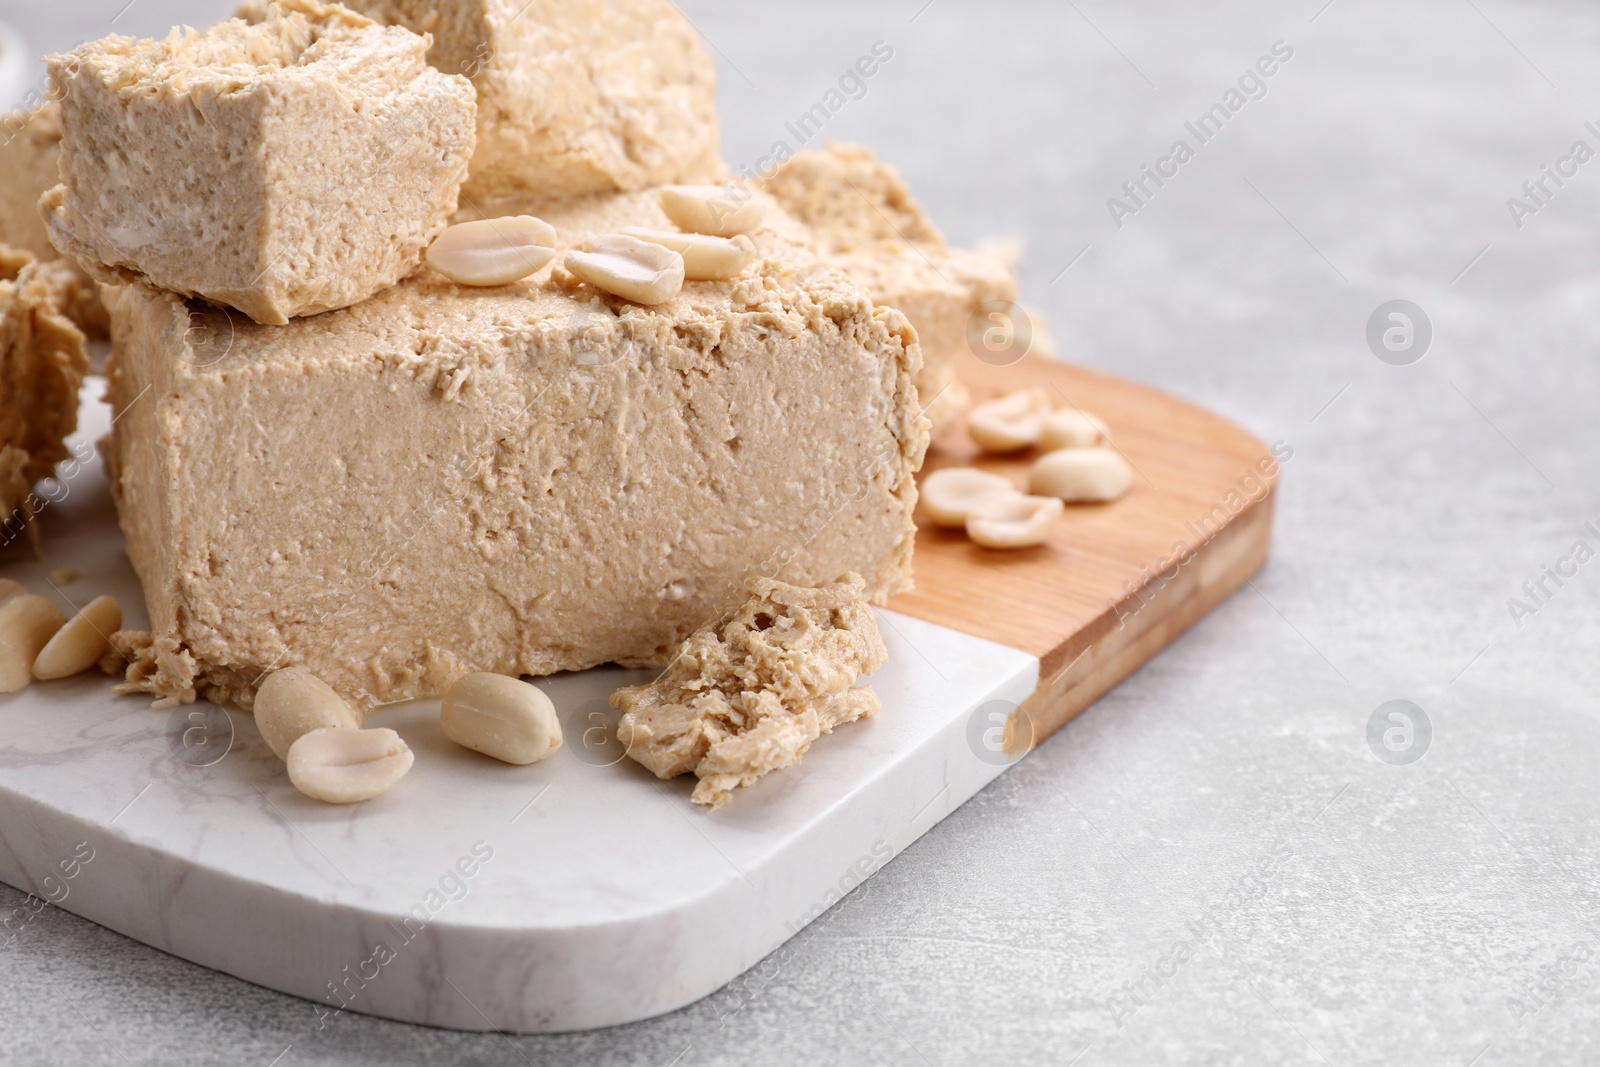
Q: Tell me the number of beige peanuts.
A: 15